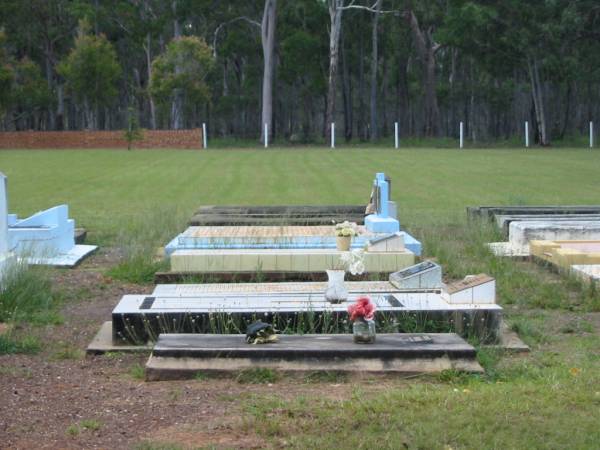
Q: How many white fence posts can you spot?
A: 7